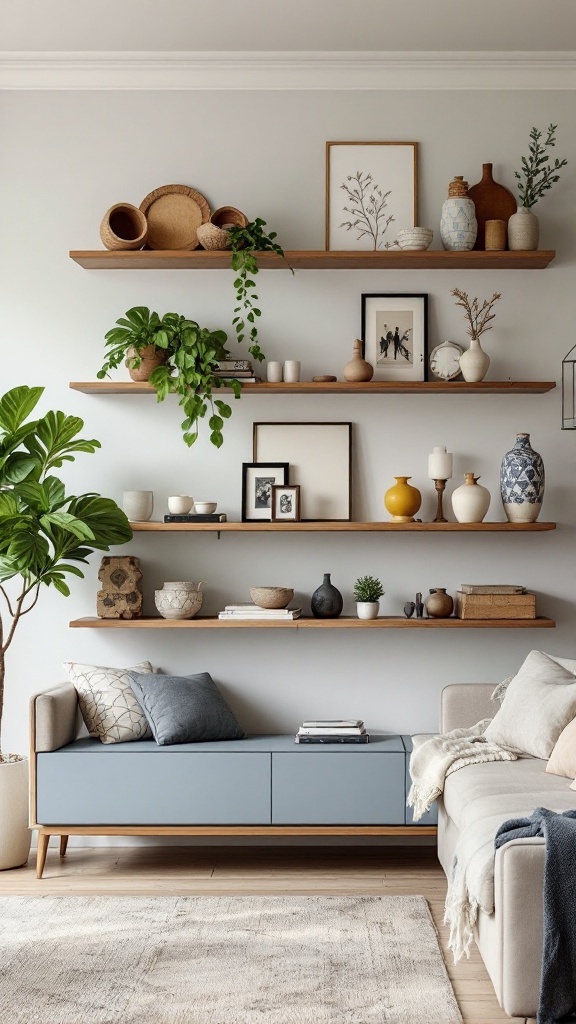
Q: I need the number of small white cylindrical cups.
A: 2